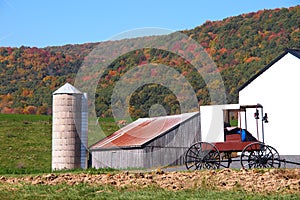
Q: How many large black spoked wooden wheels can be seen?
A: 4